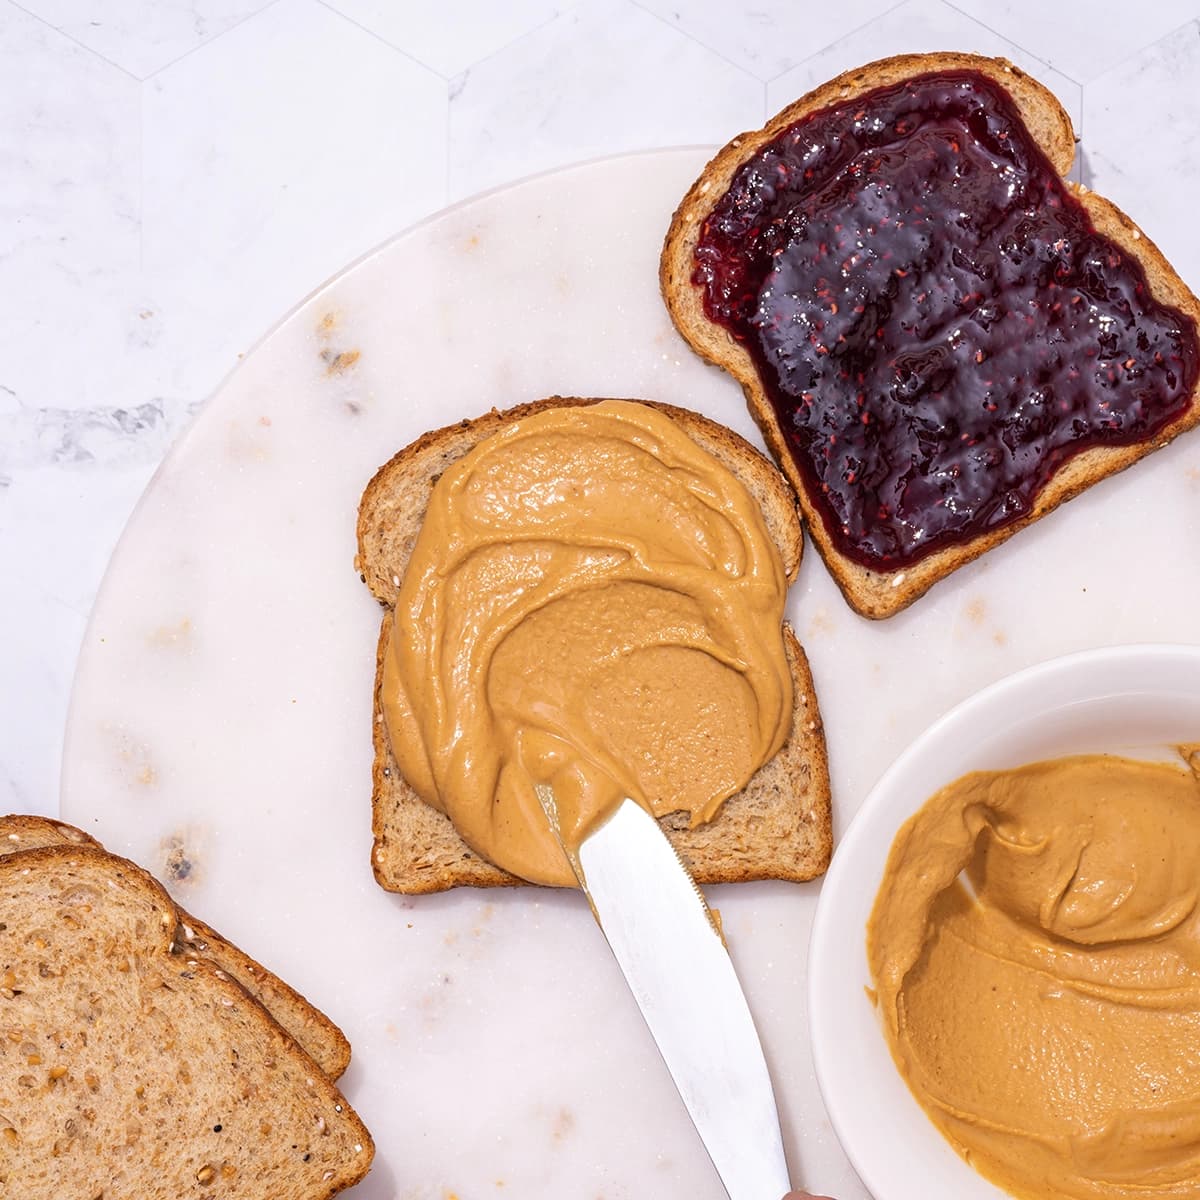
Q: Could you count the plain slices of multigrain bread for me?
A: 2